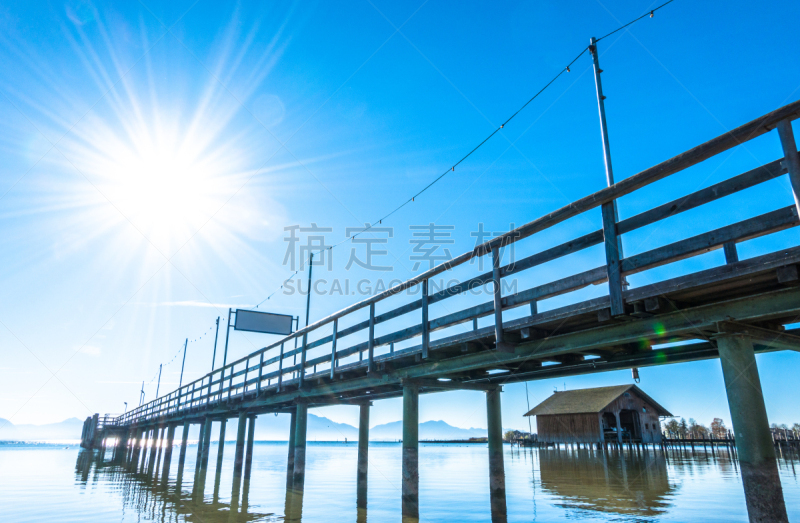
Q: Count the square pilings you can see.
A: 0